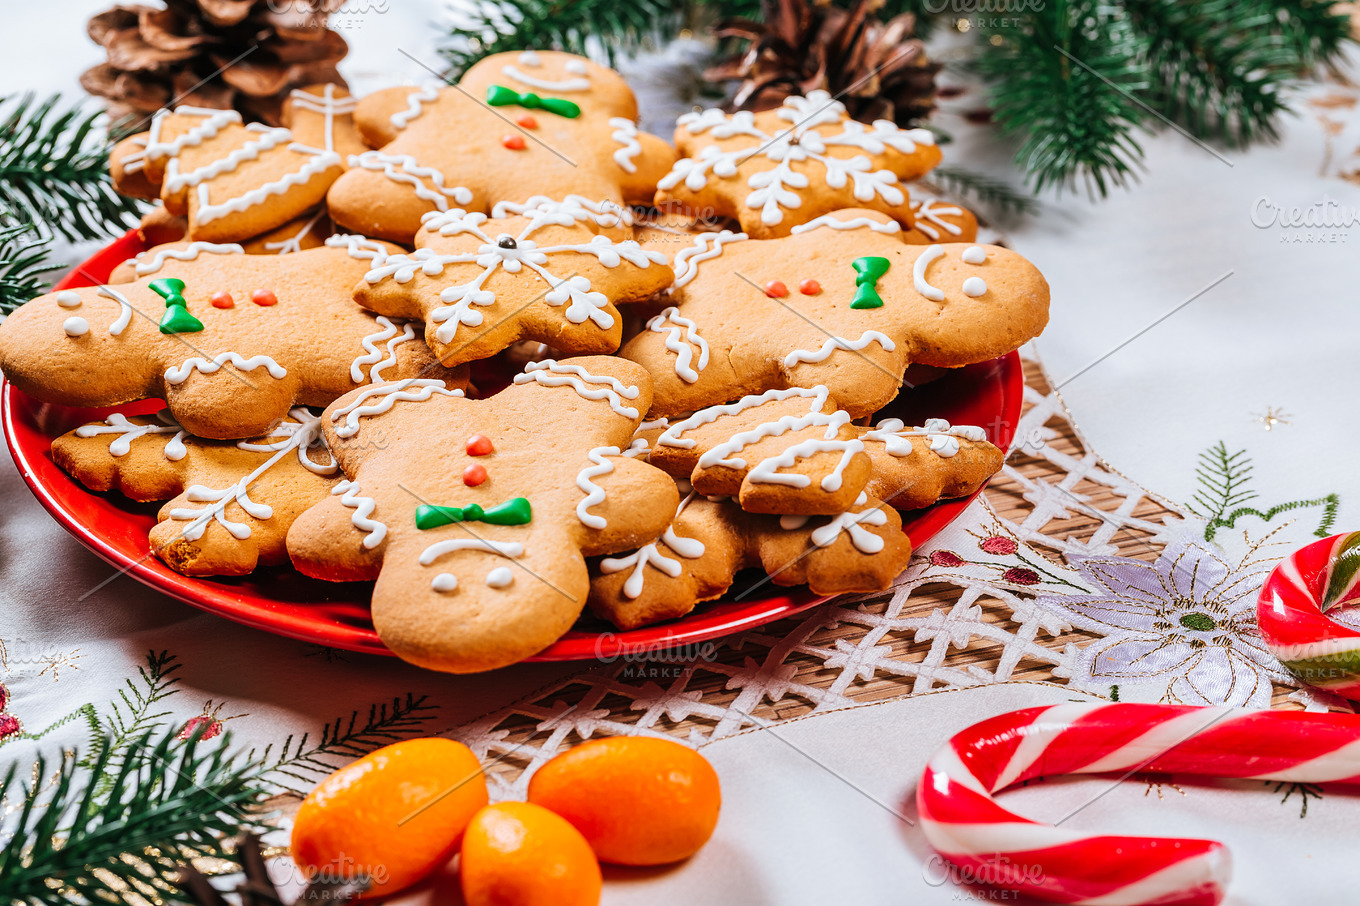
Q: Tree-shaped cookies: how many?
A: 2